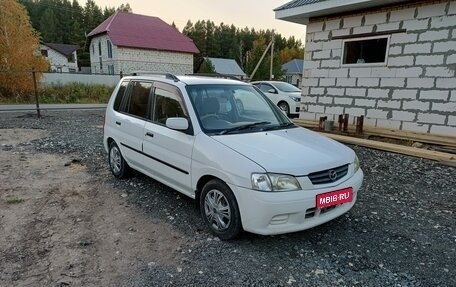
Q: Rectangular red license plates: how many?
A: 1